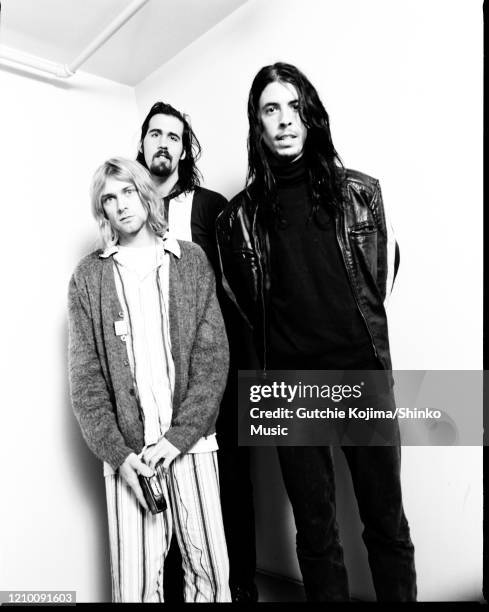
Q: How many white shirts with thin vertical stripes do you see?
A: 1